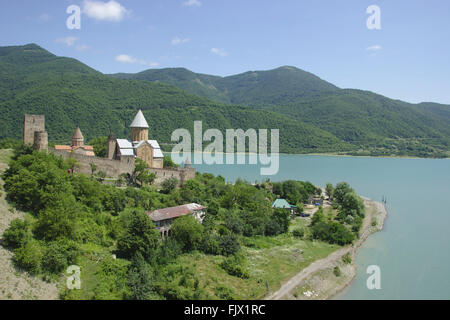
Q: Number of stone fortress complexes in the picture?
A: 1